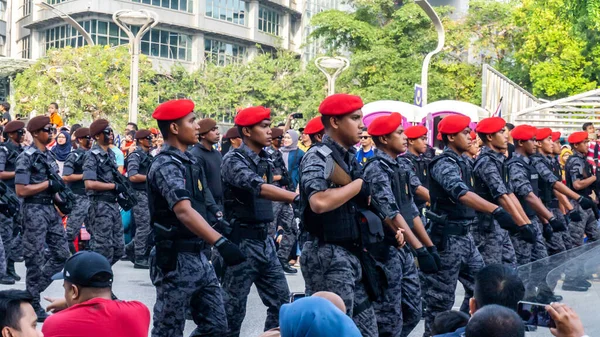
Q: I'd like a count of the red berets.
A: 13